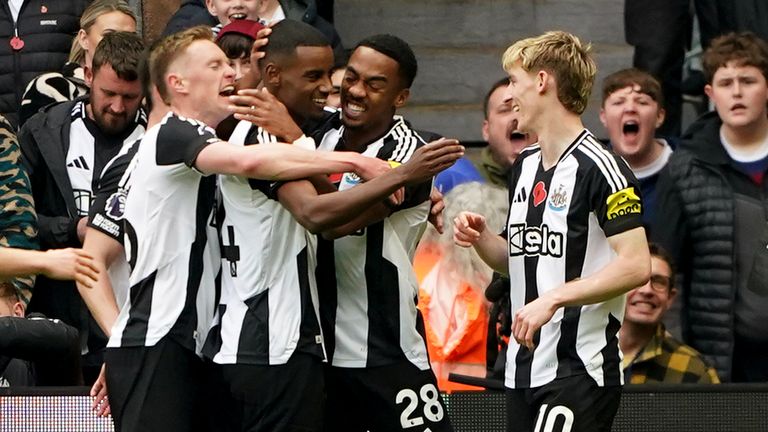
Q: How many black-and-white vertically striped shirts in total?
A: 6